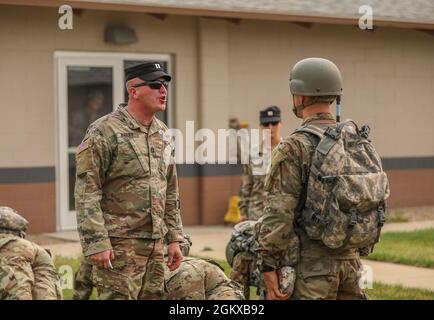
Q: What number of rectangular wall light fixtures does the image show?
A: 1